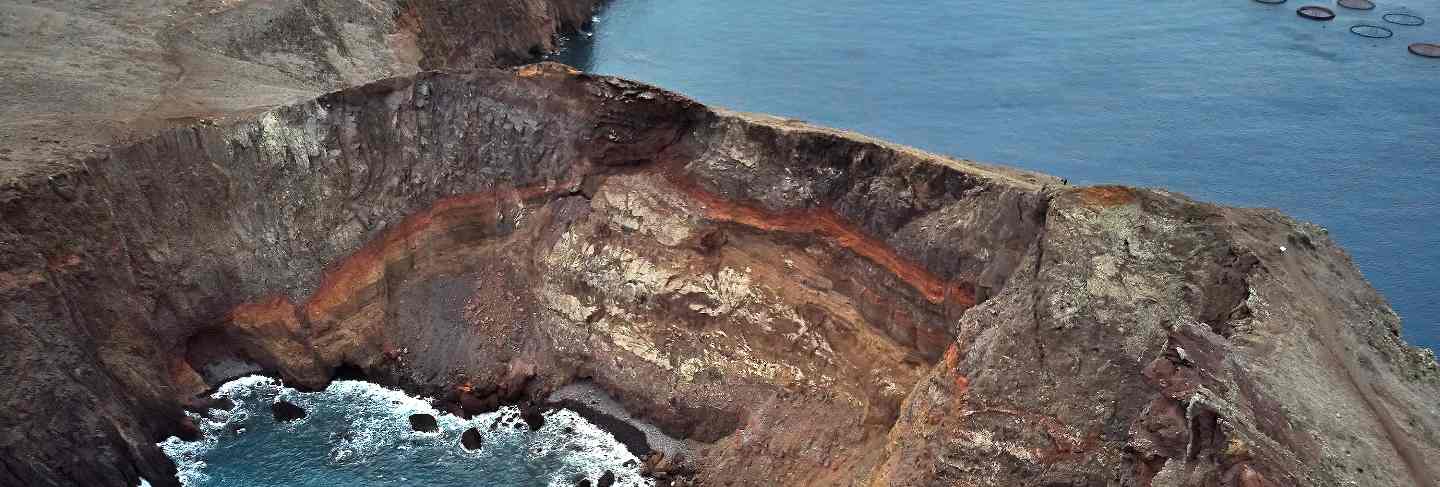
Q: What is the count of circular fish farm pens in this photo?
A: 6